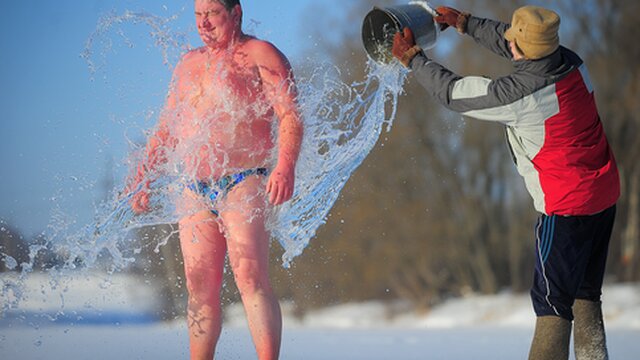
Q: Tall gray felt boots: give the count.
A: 2